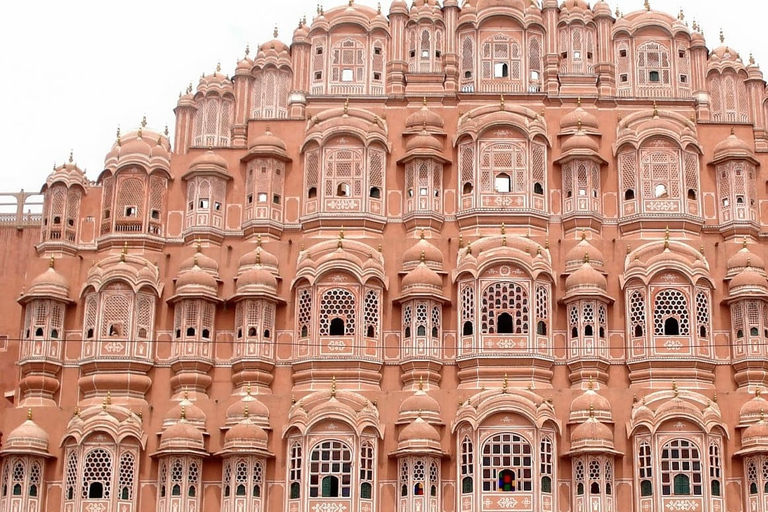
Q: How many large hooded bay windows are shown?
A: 15